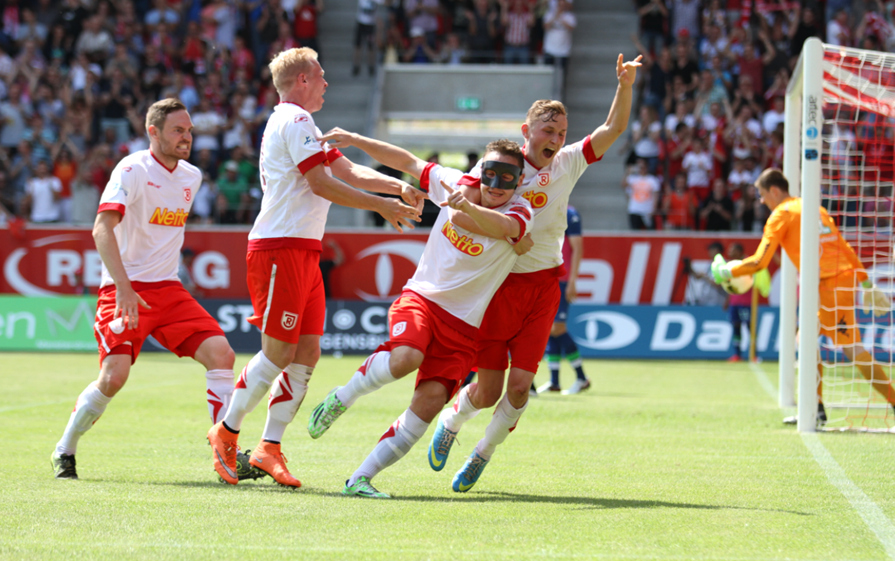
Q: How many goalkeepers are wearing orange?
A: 1